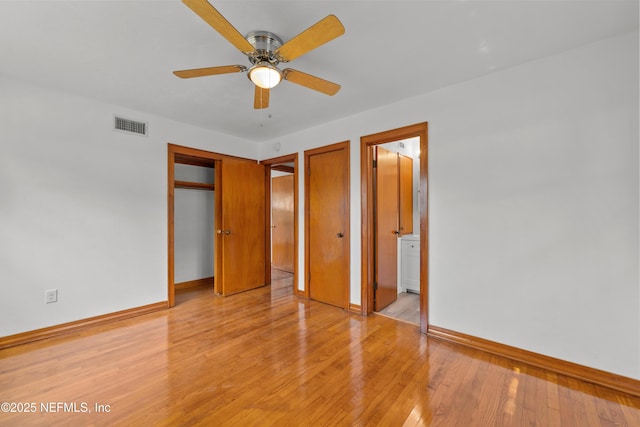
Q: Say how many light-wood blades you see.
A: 5